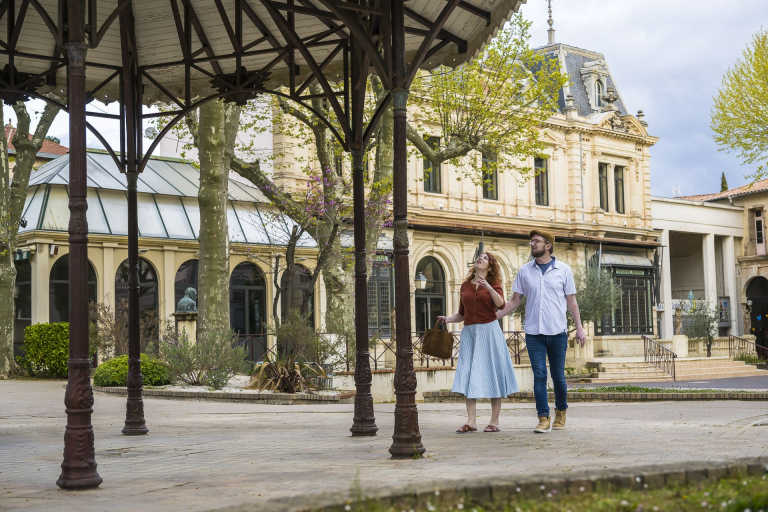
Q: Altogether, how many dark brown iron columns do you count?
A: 4